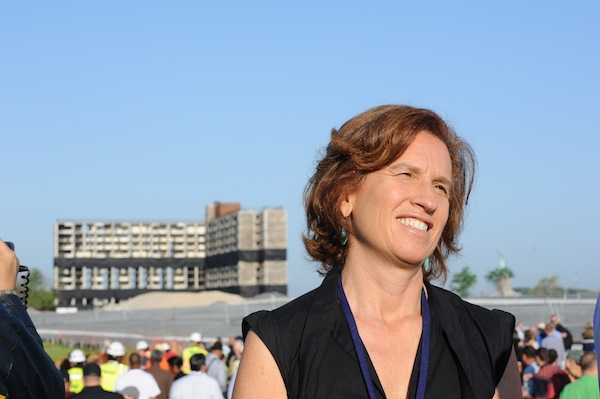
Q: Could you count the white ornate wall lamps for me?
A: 0